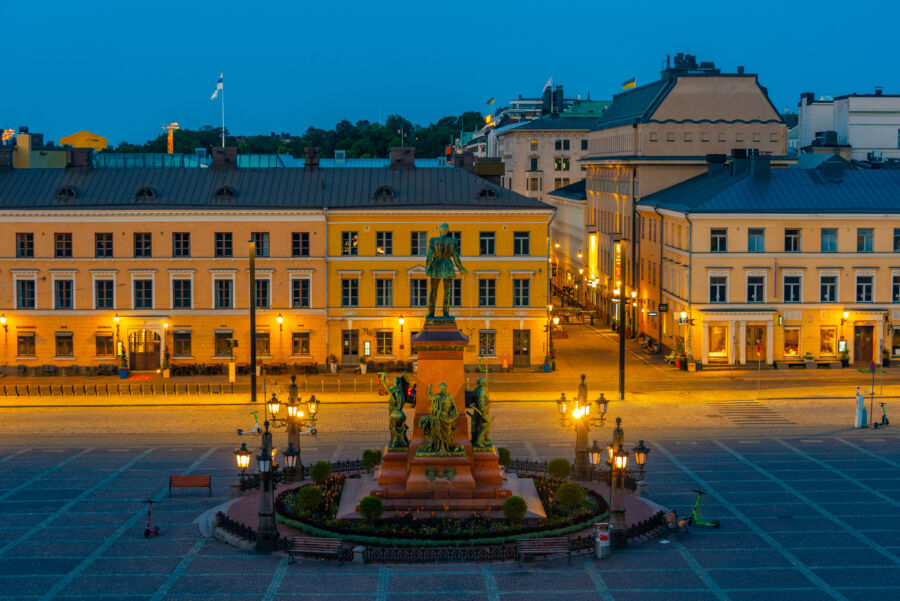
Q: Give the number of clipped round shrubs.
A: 8